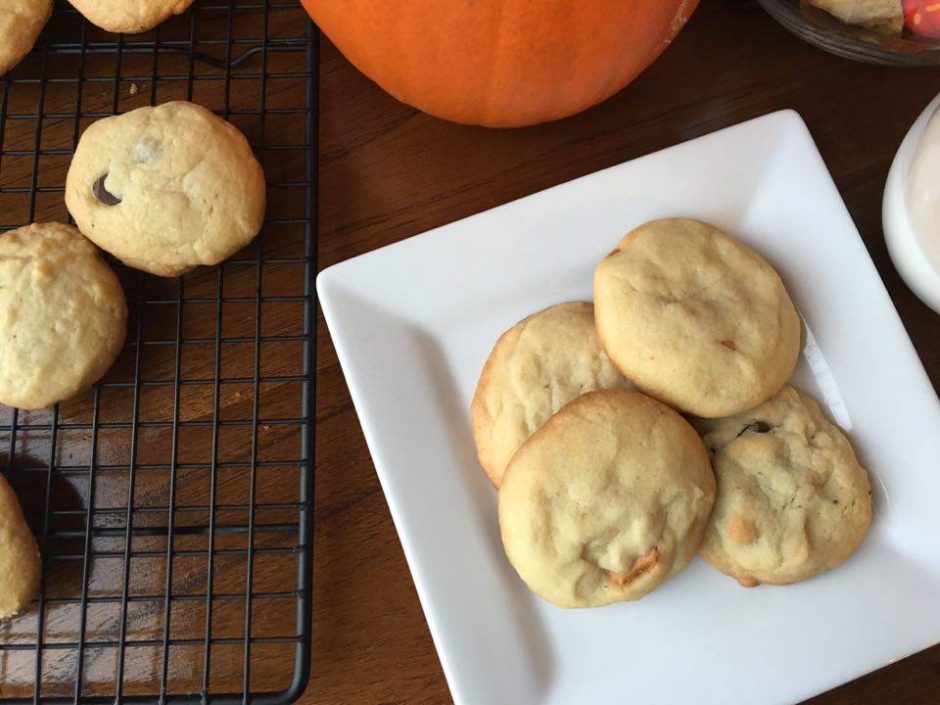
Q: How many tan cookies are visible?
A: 9